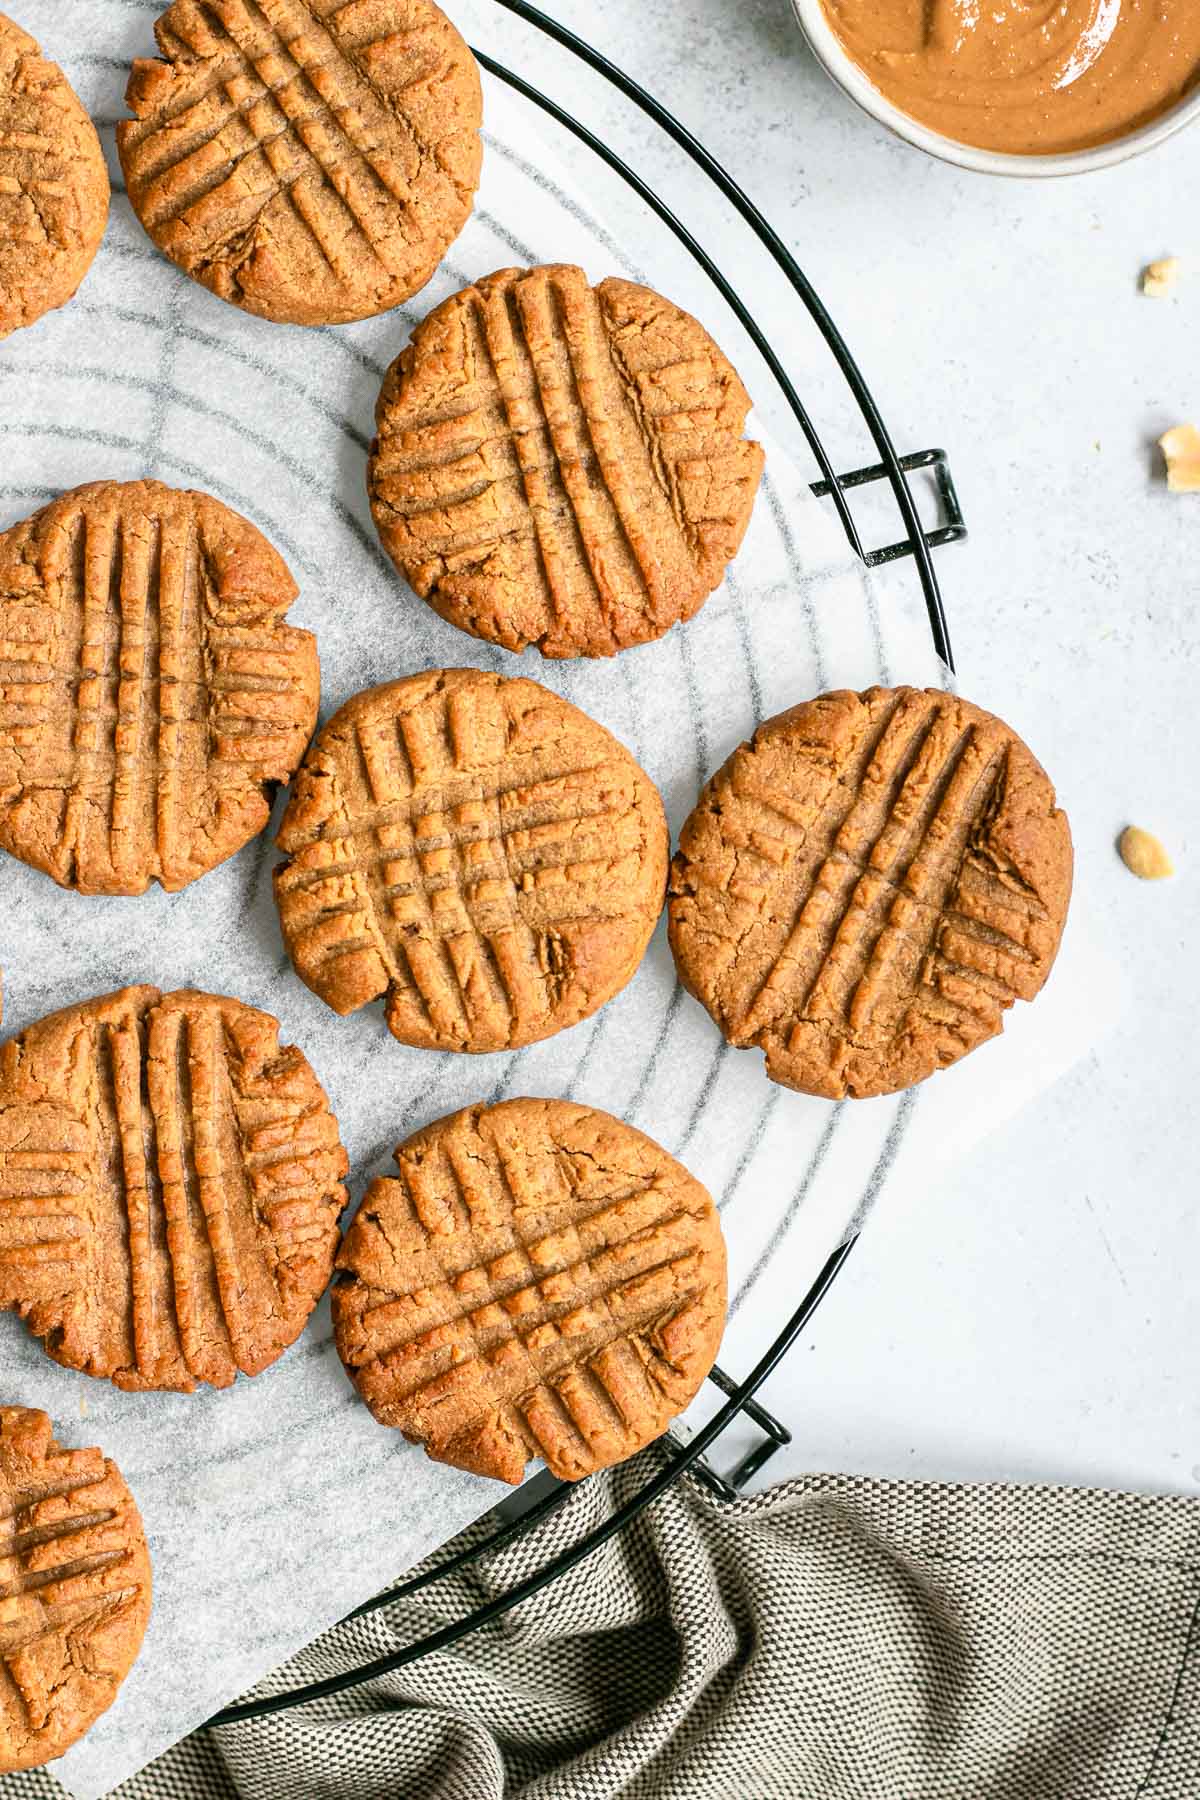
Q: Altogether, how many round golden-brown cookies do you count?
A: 9